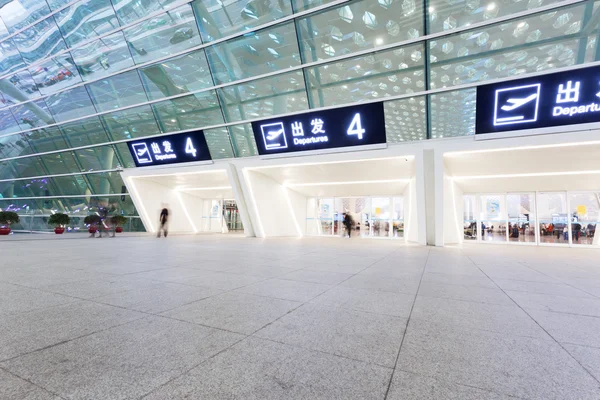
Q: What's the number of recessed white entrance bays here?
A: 3